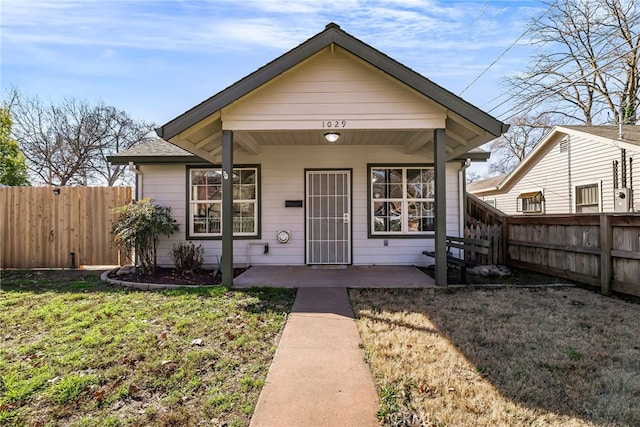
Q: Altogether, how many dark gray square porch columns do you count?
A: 2